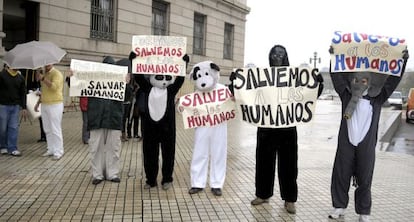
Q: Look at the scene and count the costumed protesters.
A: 4